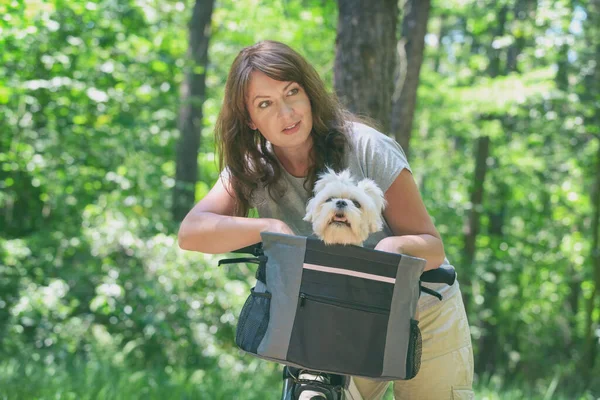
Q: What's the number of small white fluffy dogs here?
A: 1